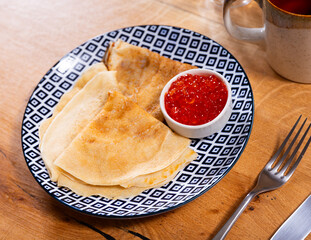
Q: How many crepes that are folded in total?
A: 3